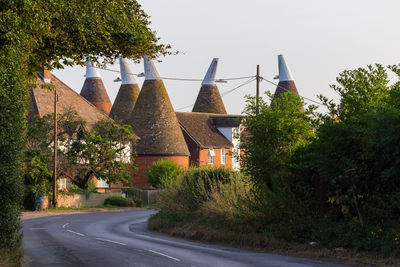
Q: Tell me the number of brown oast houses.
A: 5